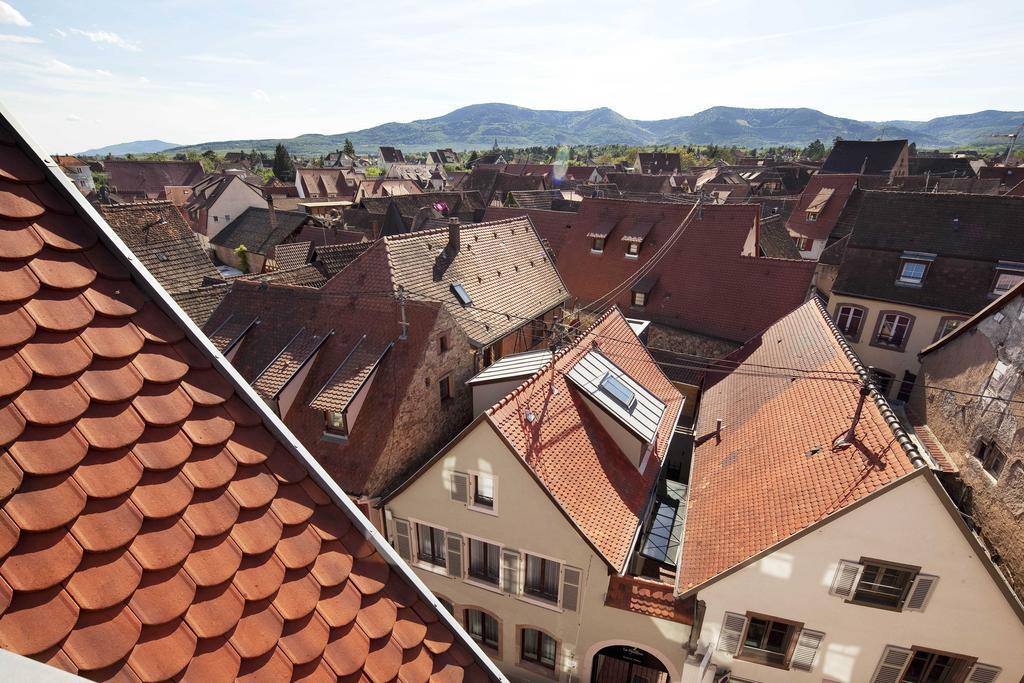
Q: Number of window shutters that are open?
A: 11